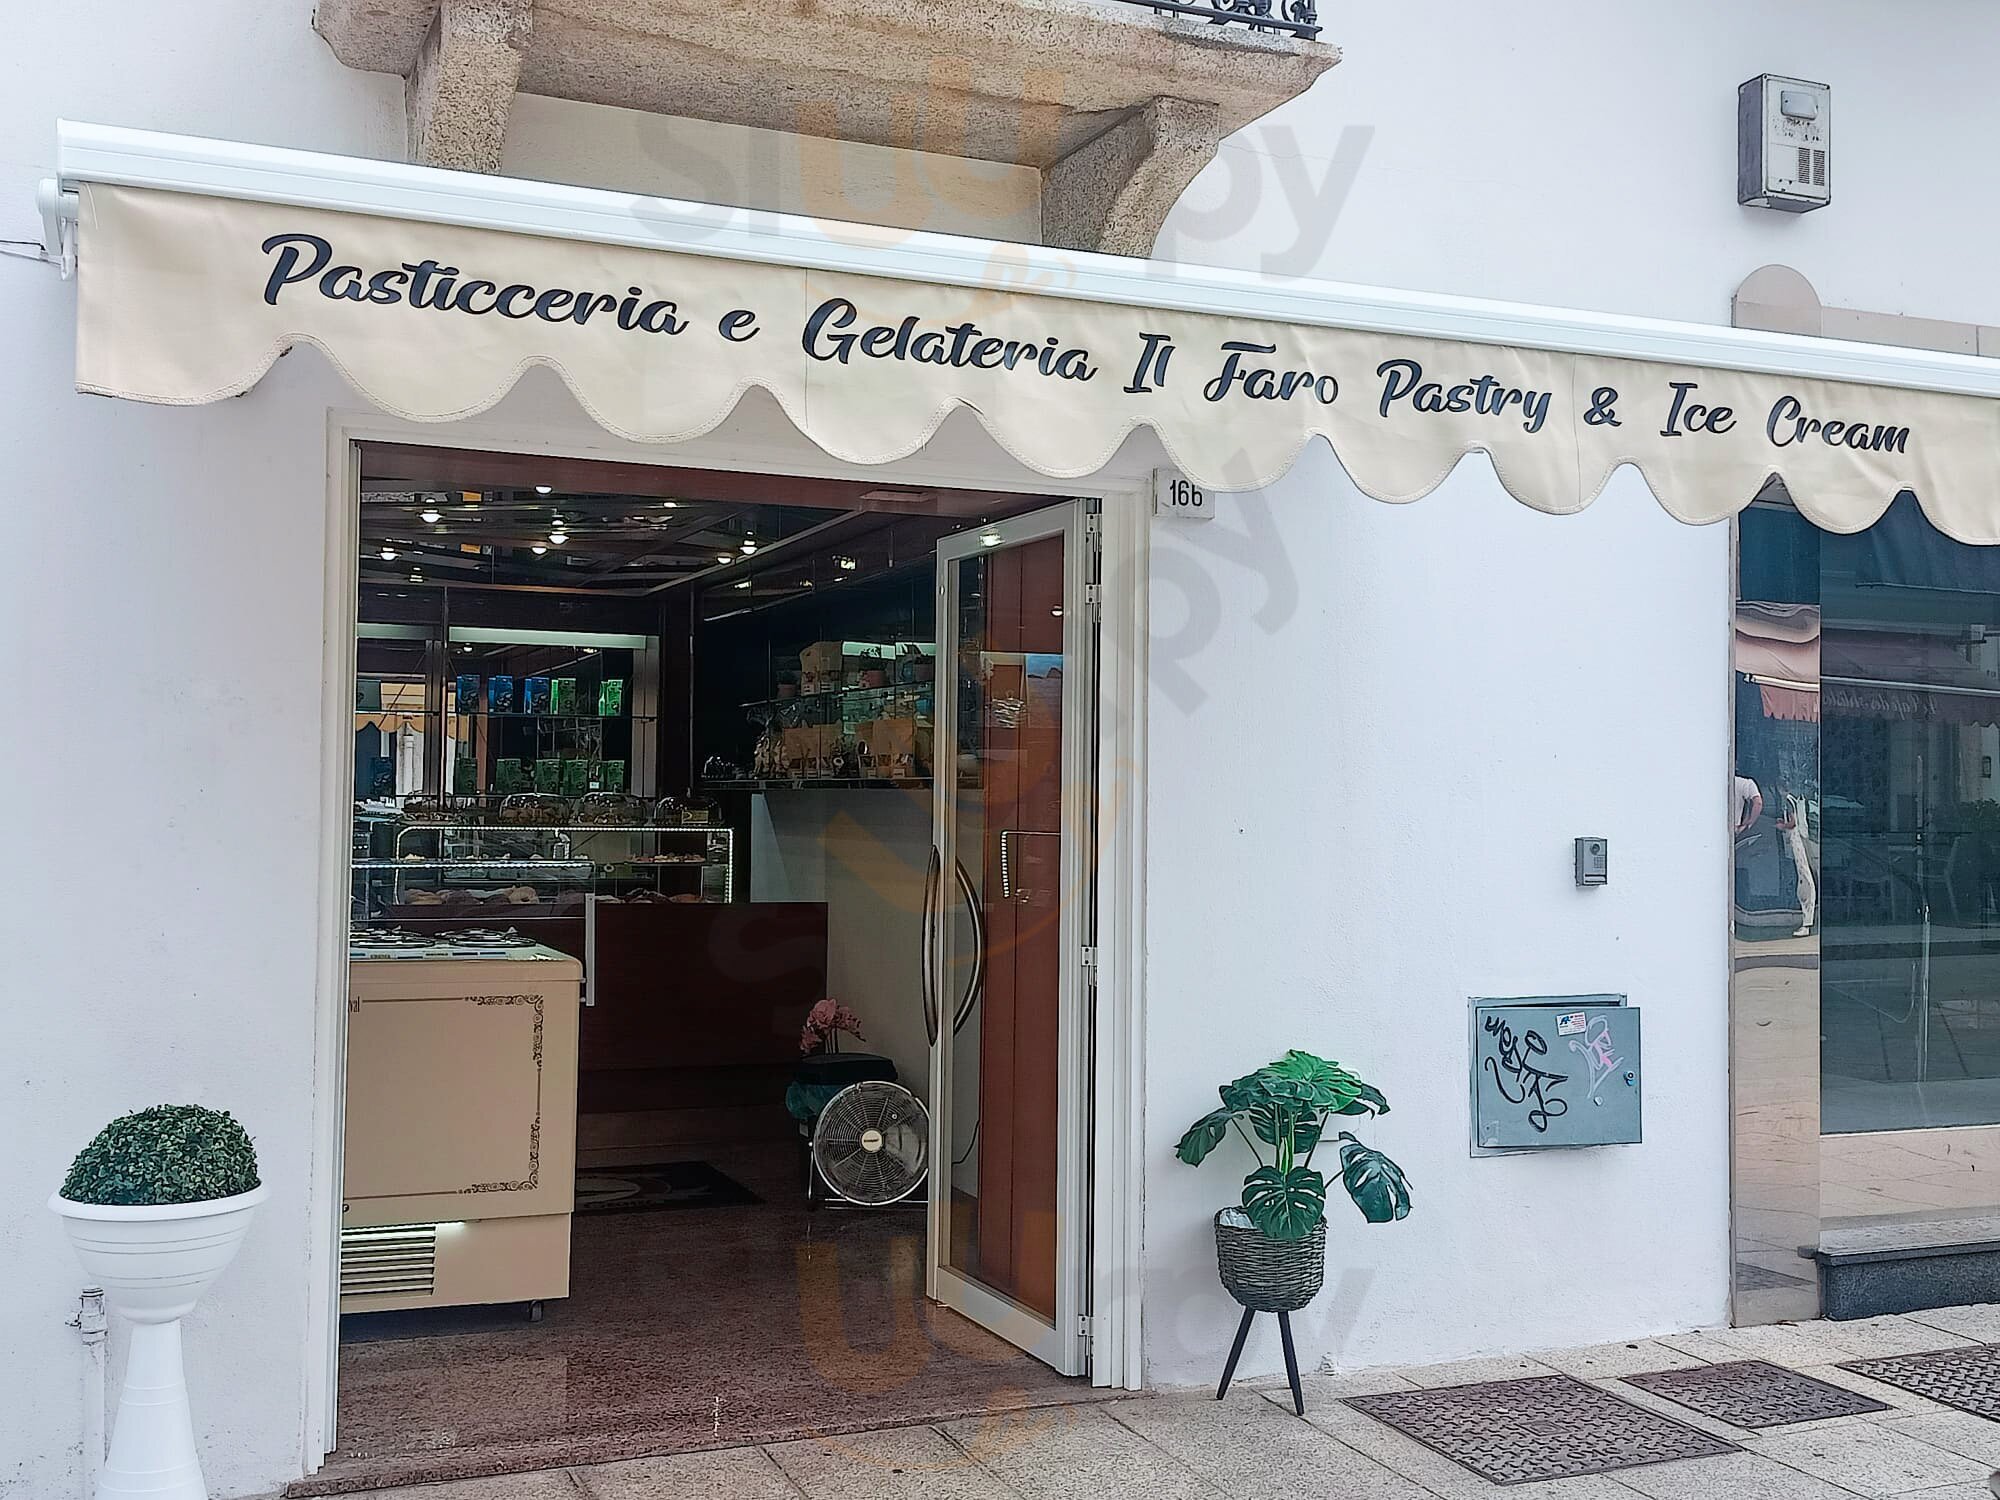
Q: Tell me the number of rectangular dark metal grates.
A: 3